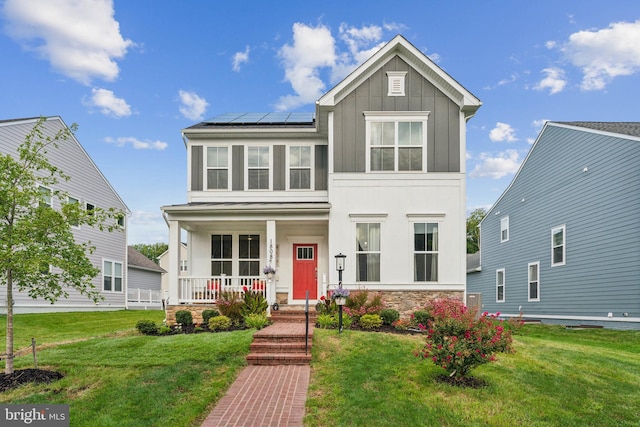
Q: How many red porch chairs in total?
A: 2